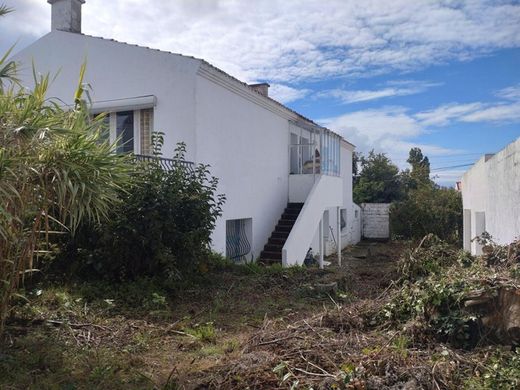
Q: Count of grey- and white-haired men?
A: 0